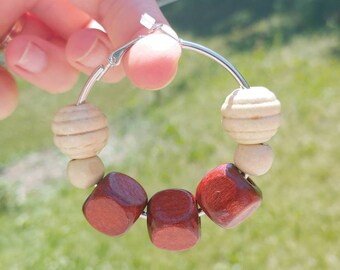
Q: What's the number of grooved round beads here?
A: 2